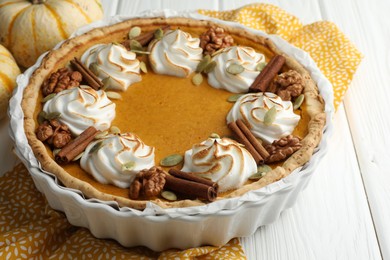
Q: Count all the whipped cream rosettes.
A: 7